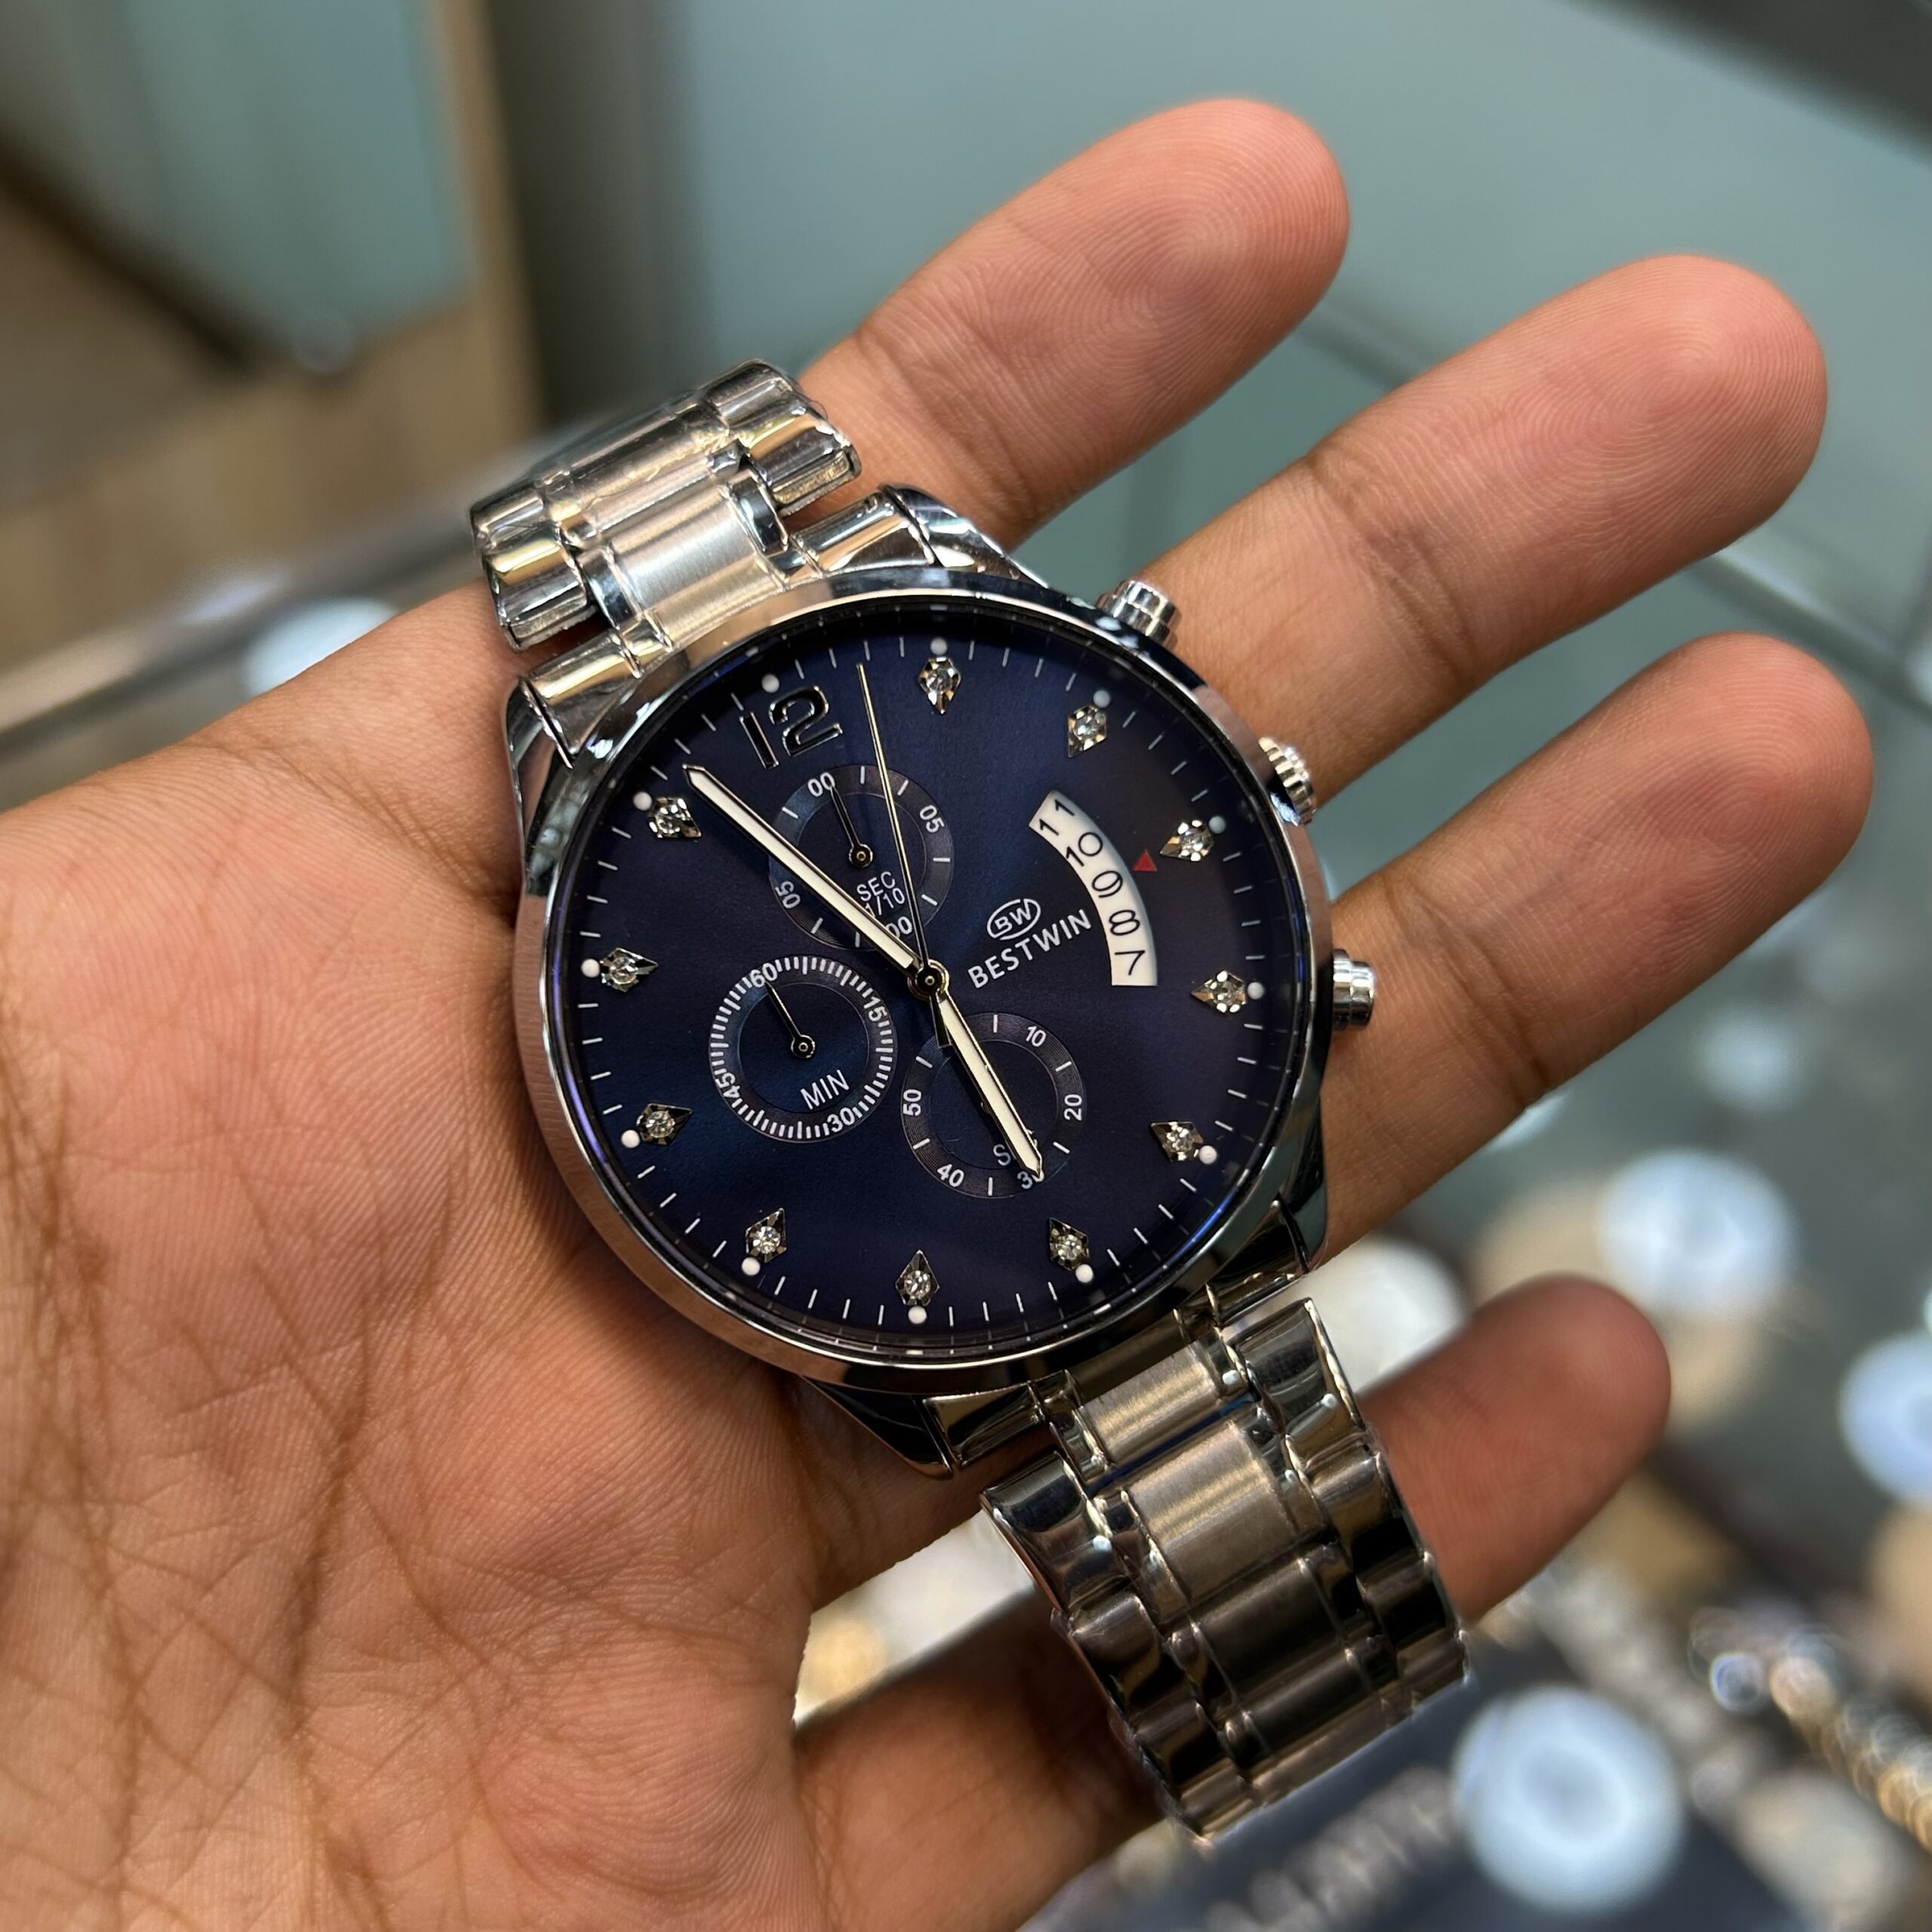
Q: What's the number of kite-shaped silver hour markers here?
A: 11